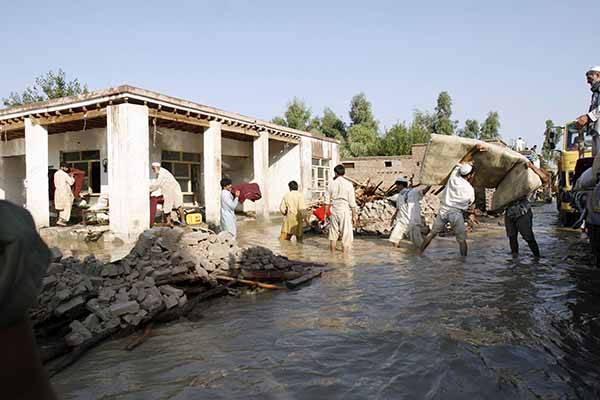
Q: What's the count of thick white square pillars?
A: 4